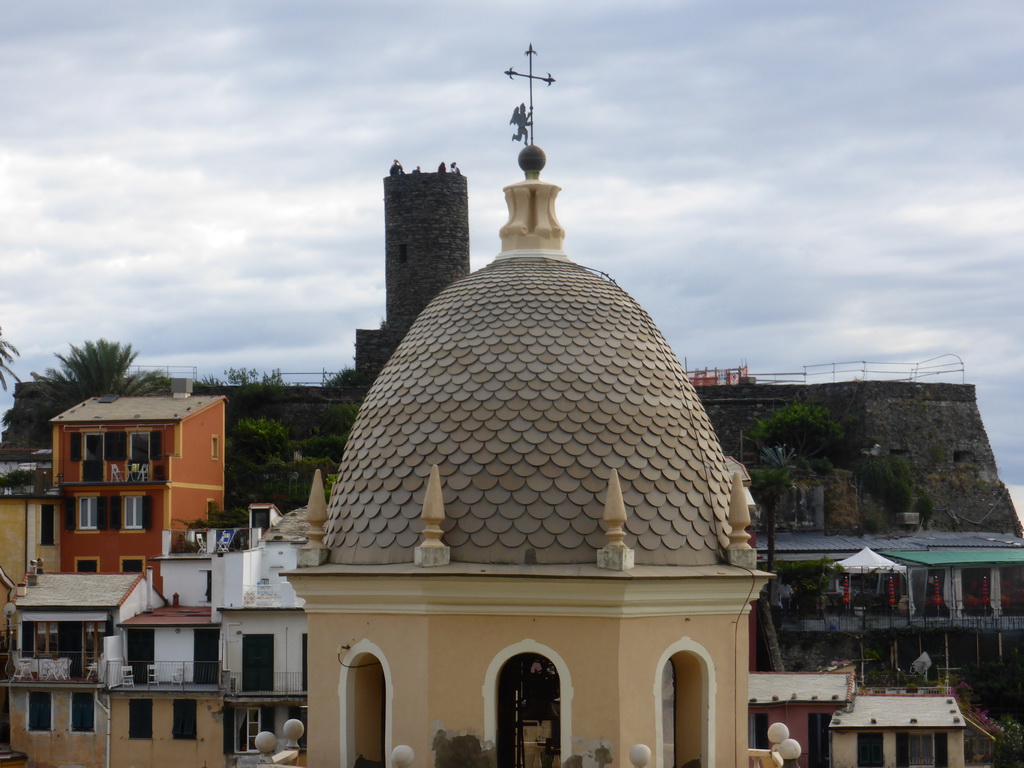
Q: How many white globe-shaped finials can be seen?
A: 6